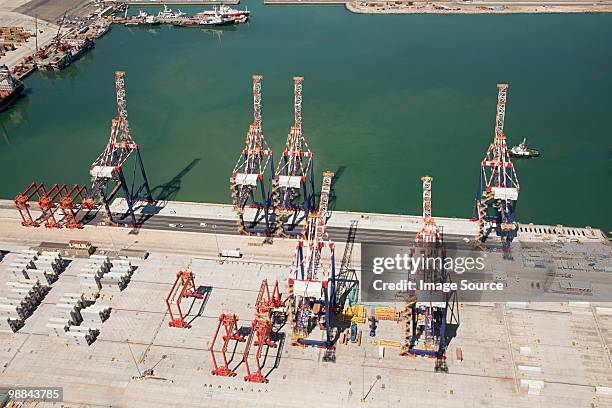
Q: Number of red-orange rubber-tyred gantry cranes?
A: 7